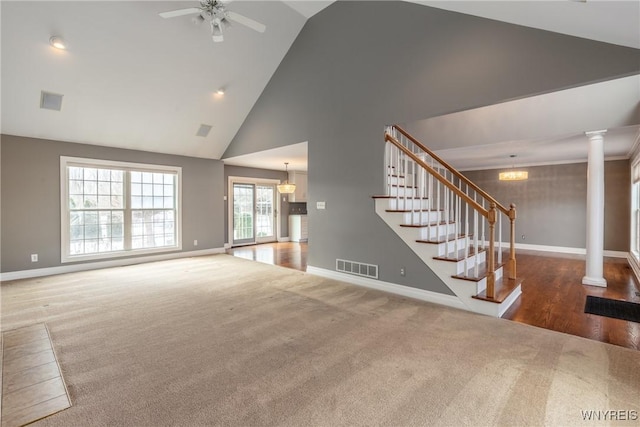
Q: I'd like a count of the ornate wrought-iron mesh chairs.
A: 0